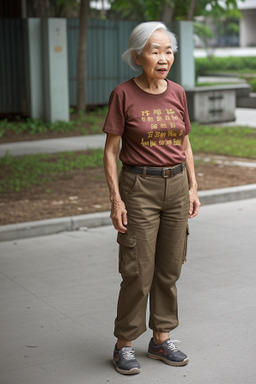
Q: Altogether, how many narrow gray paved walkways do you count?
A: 1